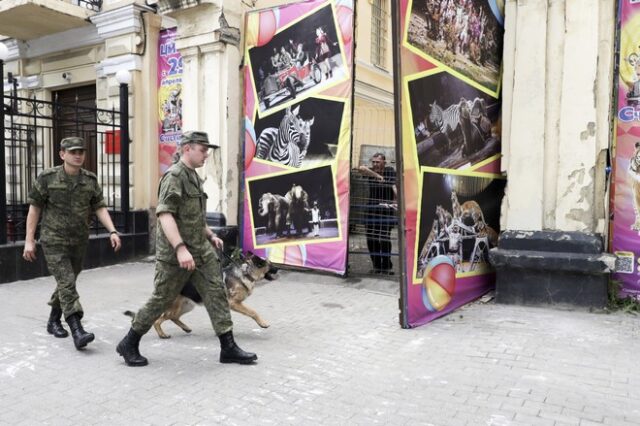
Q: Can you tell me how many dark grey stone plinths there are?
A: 2